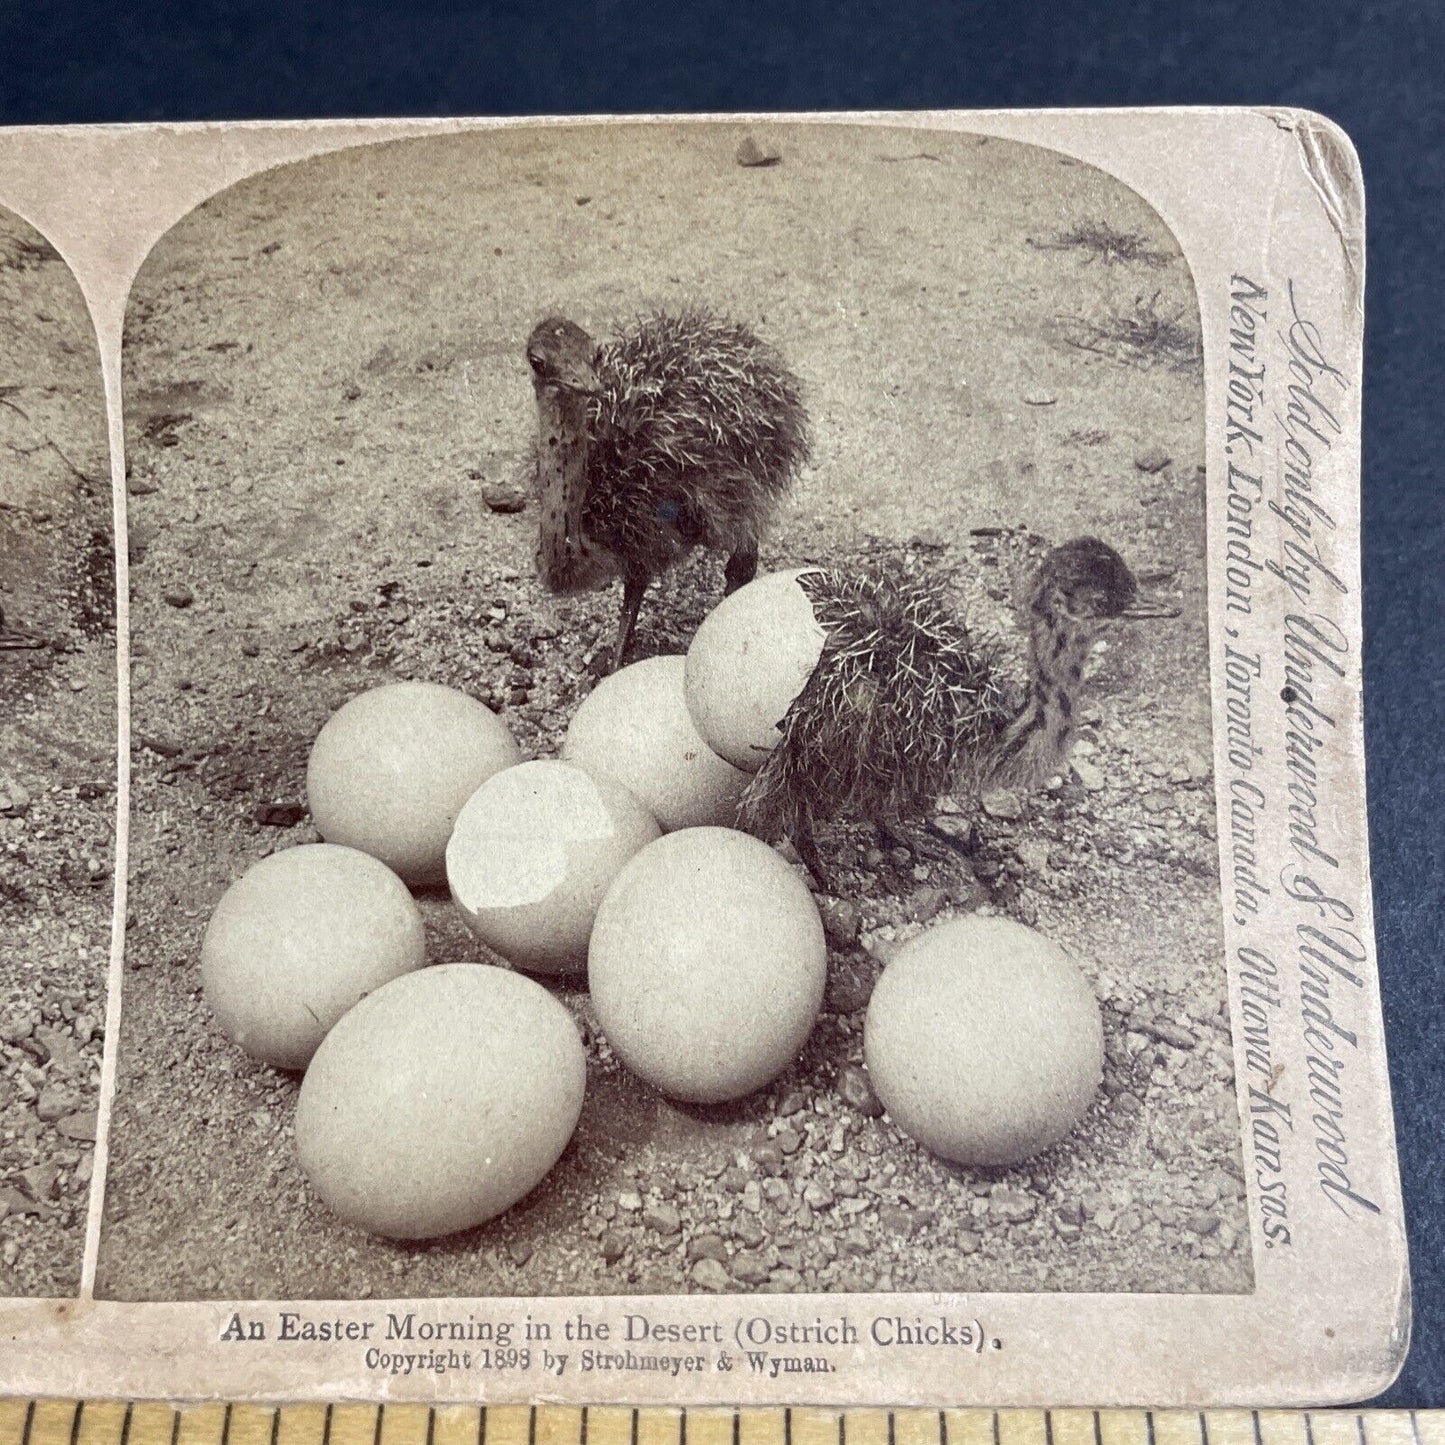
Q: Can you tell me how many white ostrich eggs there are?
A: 8